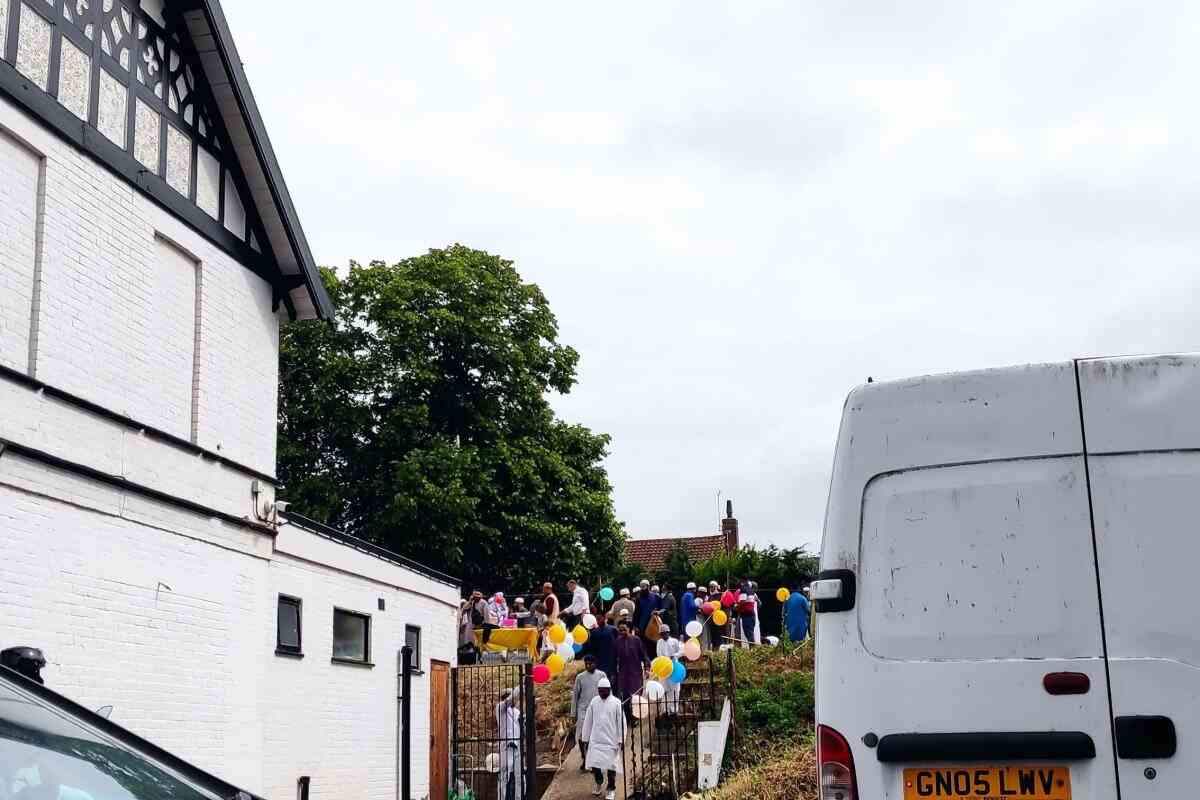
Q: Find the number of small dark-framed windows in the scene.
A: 3